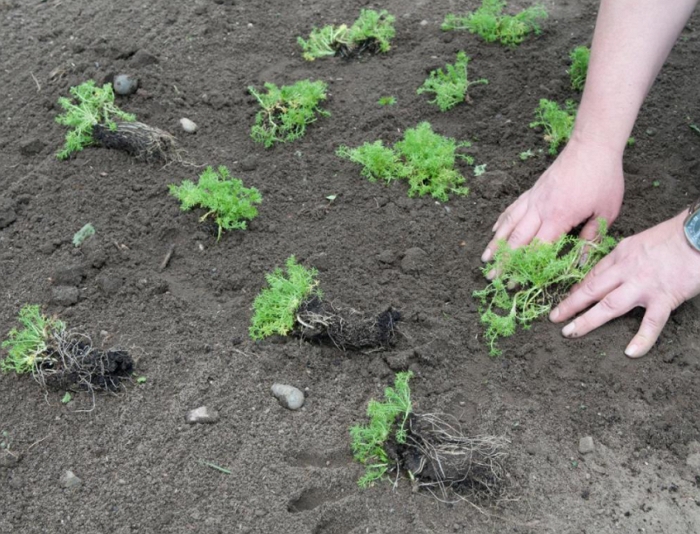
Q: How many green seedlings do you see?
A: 13